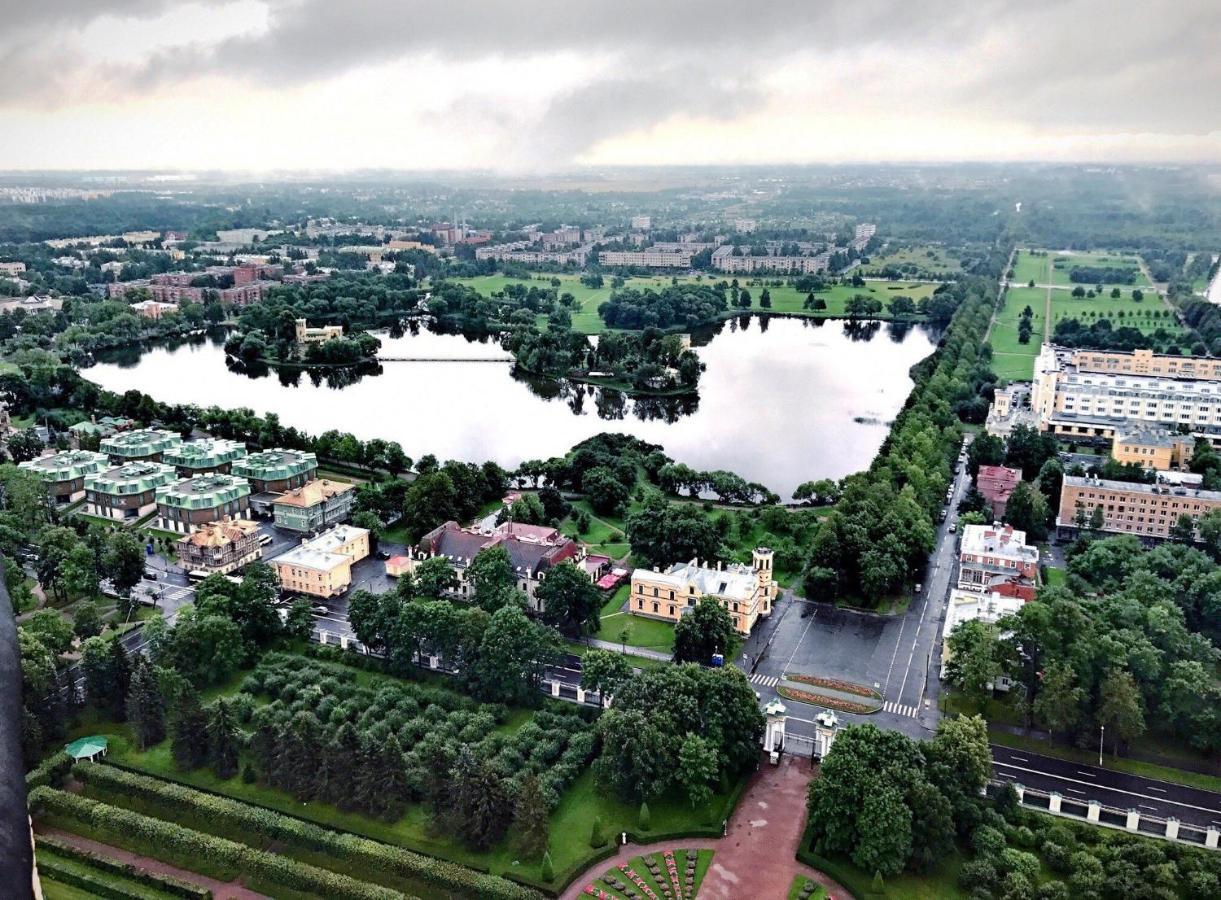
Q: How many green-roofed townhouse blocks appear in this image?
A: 6